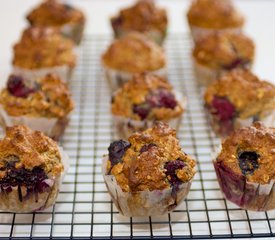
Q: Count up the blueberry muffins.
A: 12